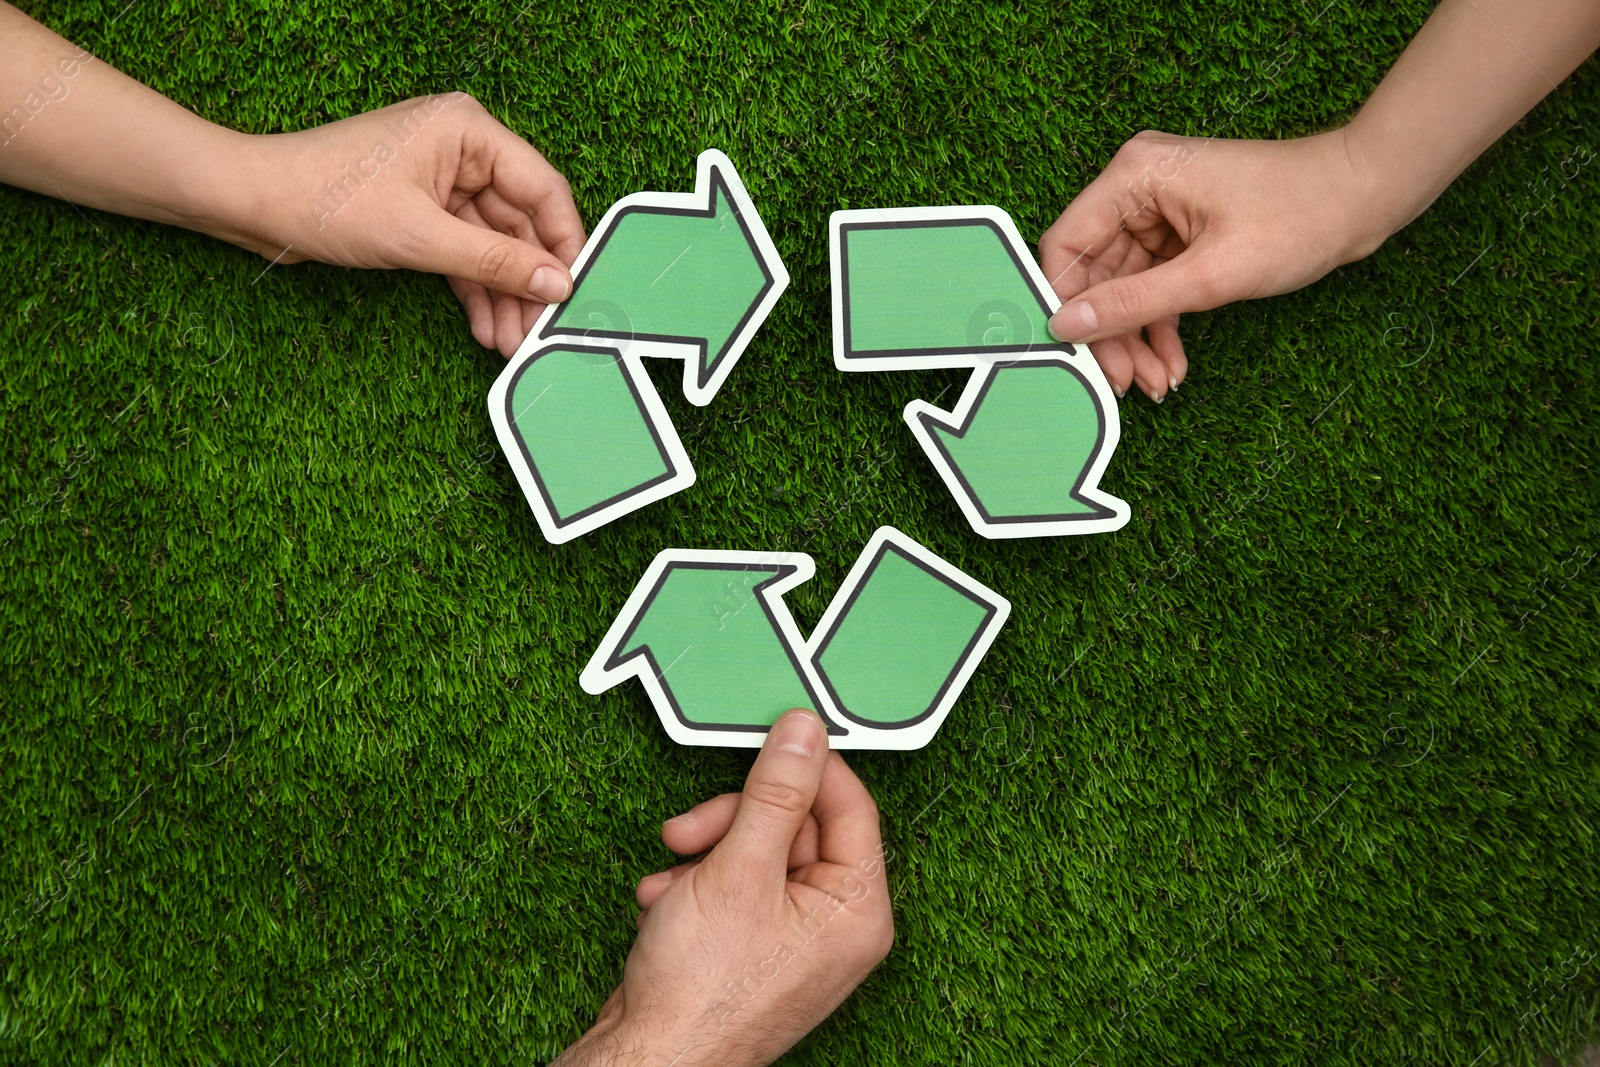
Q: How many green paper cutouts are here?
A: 3